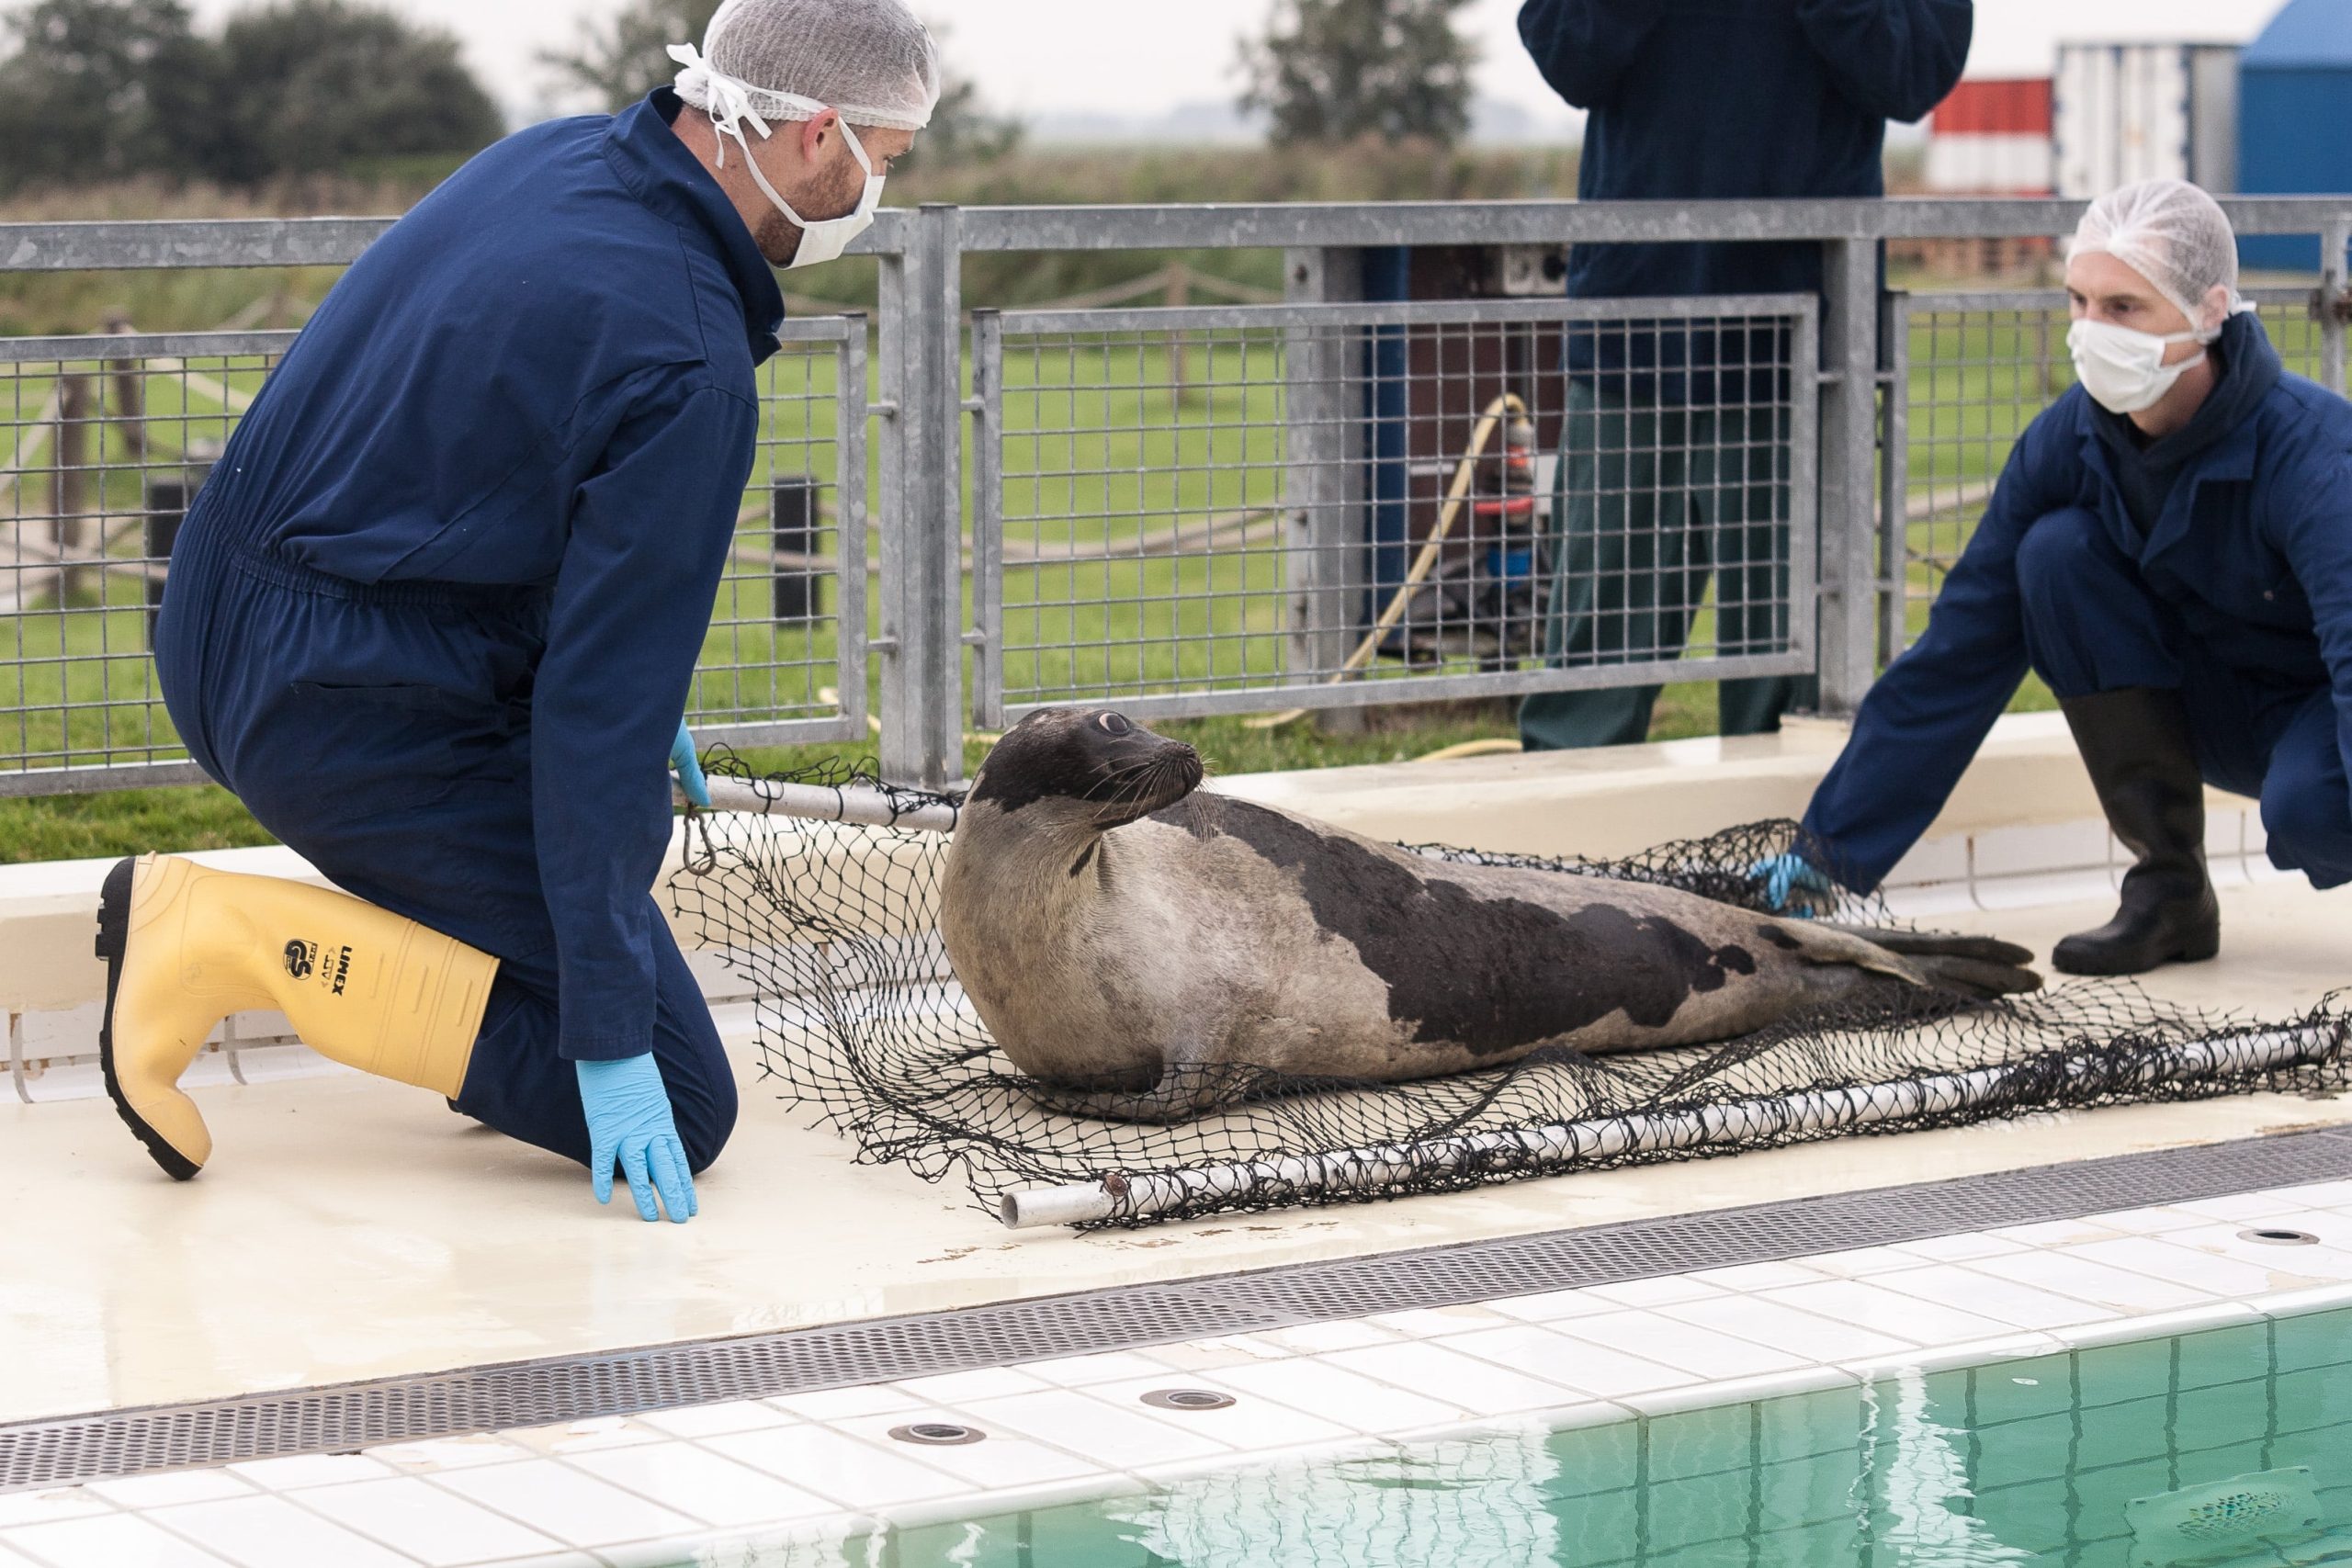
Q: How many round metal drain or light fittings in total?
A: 3